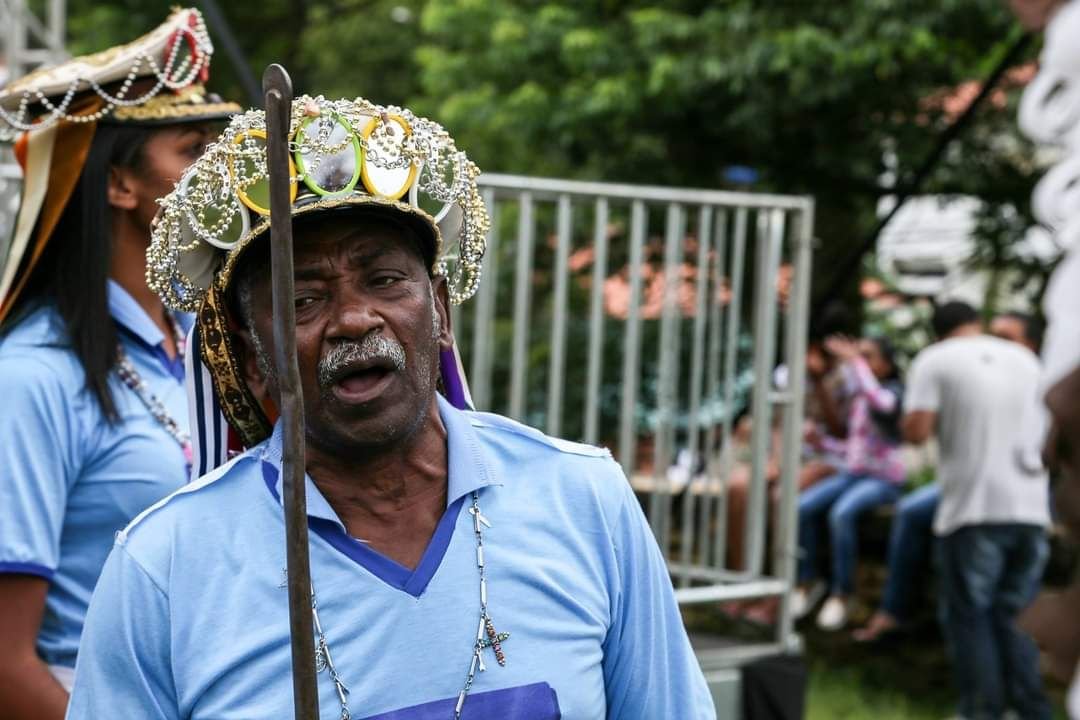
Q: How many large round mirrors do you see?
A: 5